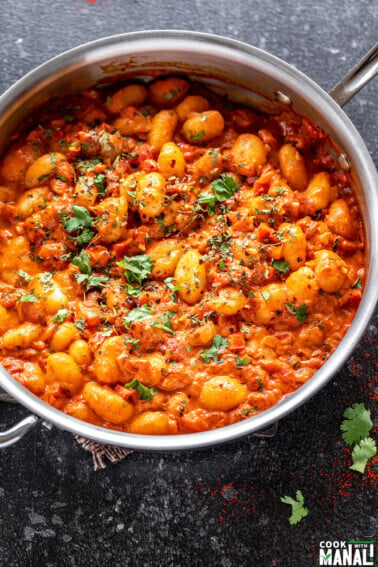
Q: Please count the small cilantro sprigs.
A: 3